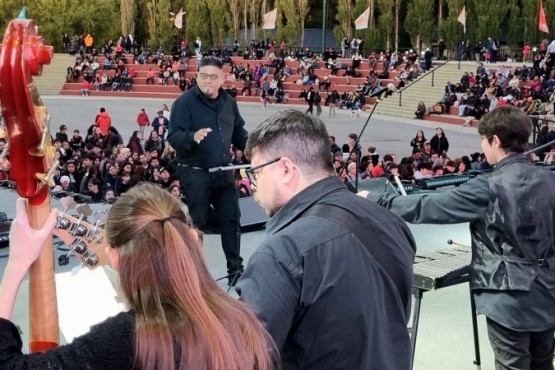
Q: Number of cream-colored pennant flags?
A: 4